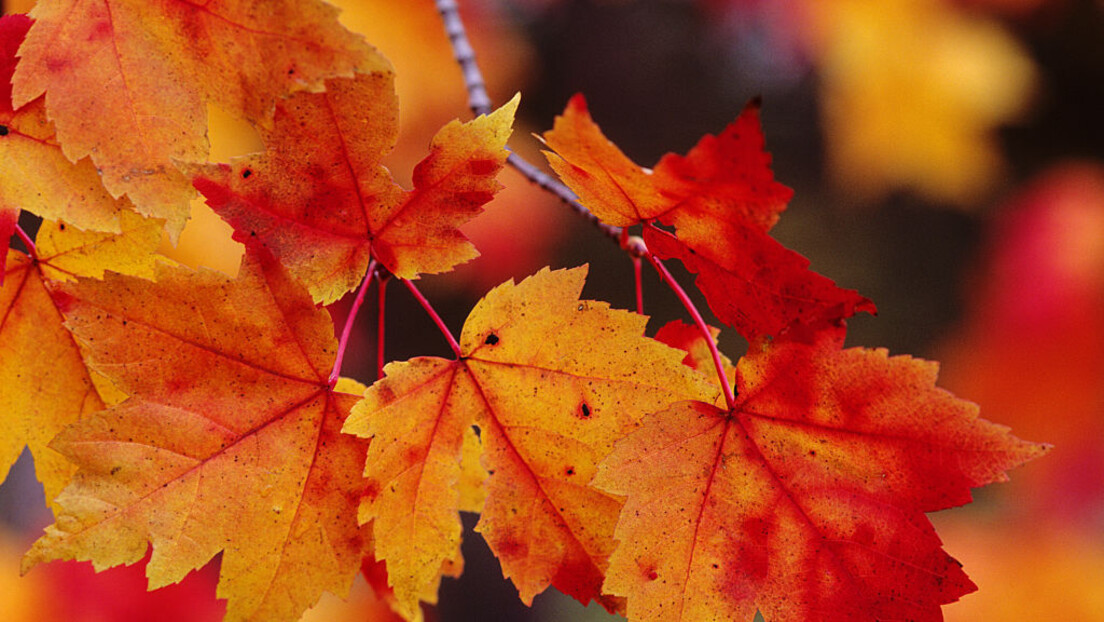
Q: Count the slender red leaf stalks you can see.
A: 6